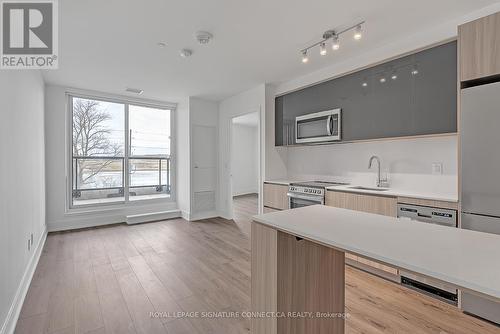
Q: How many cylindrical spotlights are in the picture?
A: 4